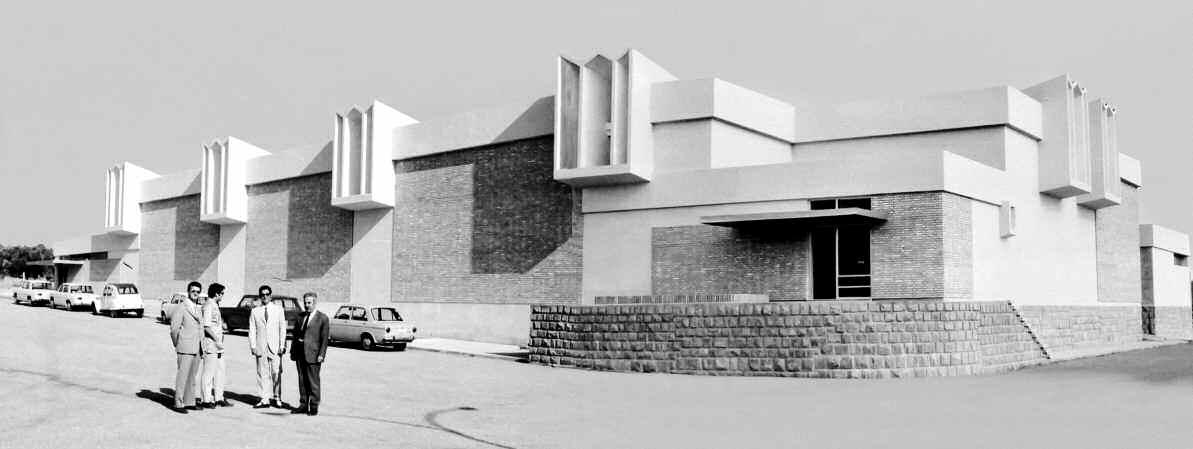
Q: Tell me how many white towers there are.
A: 6